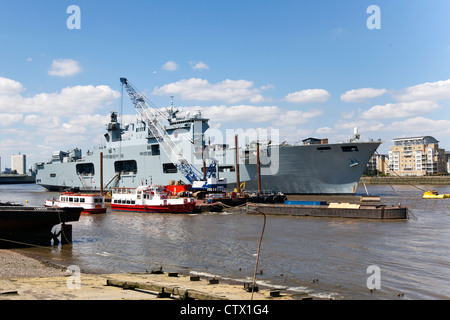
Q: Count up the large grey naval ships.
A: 1